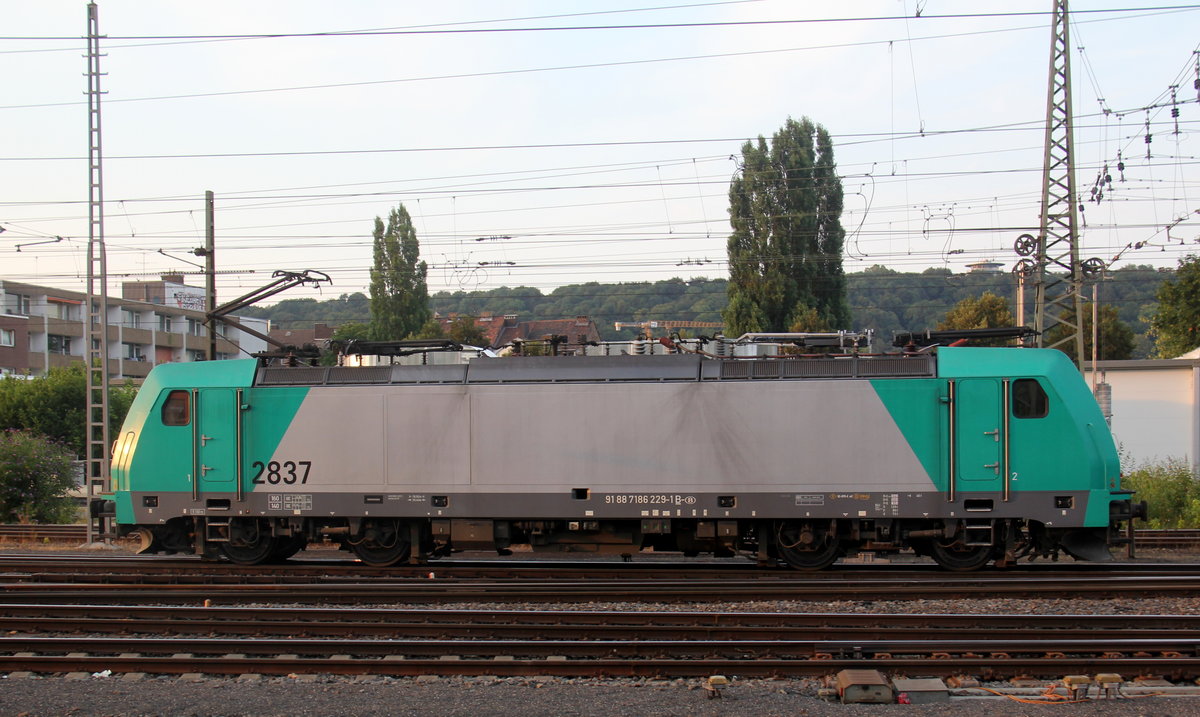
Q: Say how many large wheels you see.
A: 4